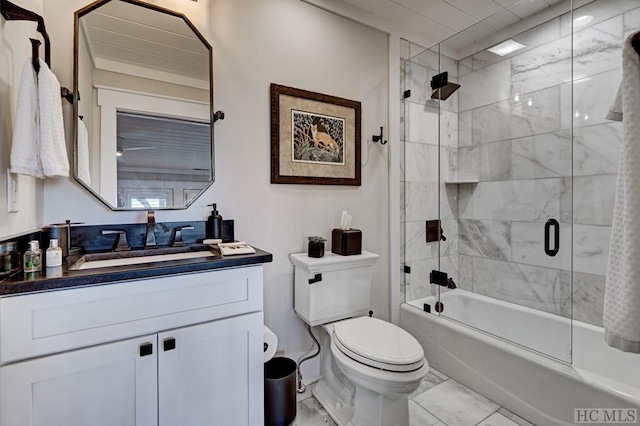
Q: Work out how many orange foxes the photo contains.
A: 1